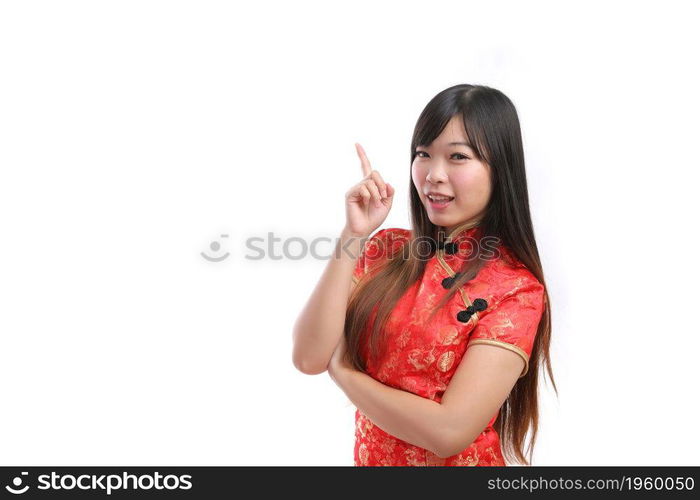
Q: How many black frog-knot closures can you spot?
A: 3